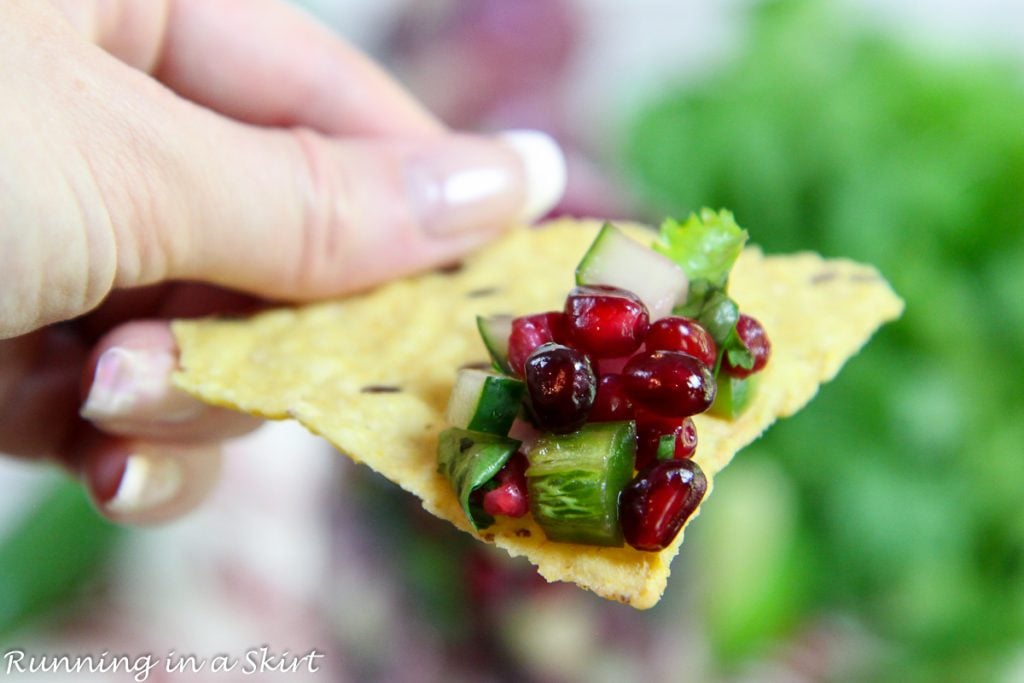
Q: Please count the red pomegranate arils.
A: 10